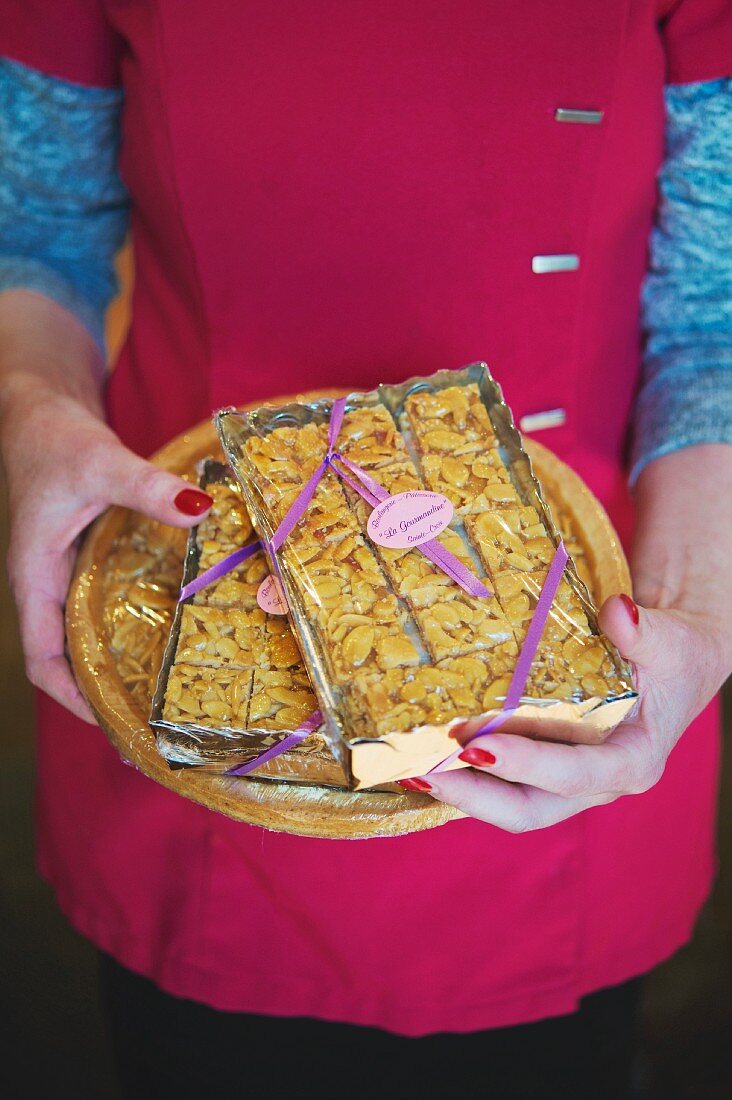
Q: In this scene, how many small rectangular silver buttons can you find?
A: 3